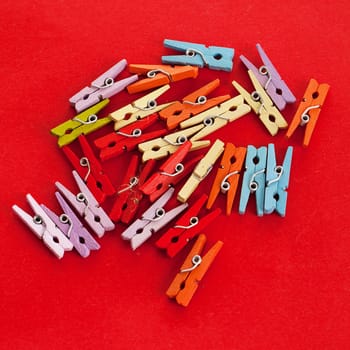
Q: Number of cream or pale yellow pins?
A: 5